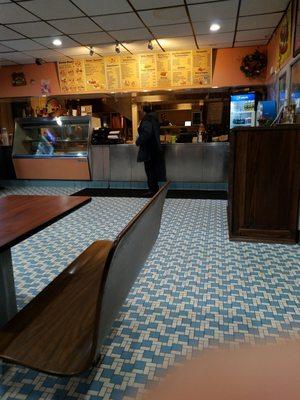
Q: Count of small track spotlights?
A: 3